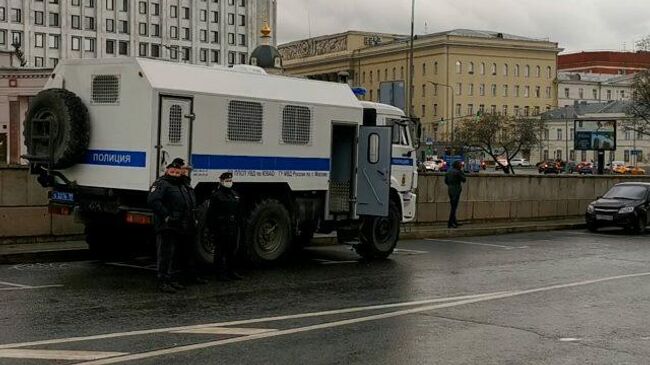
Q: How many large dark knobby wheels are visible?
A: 4